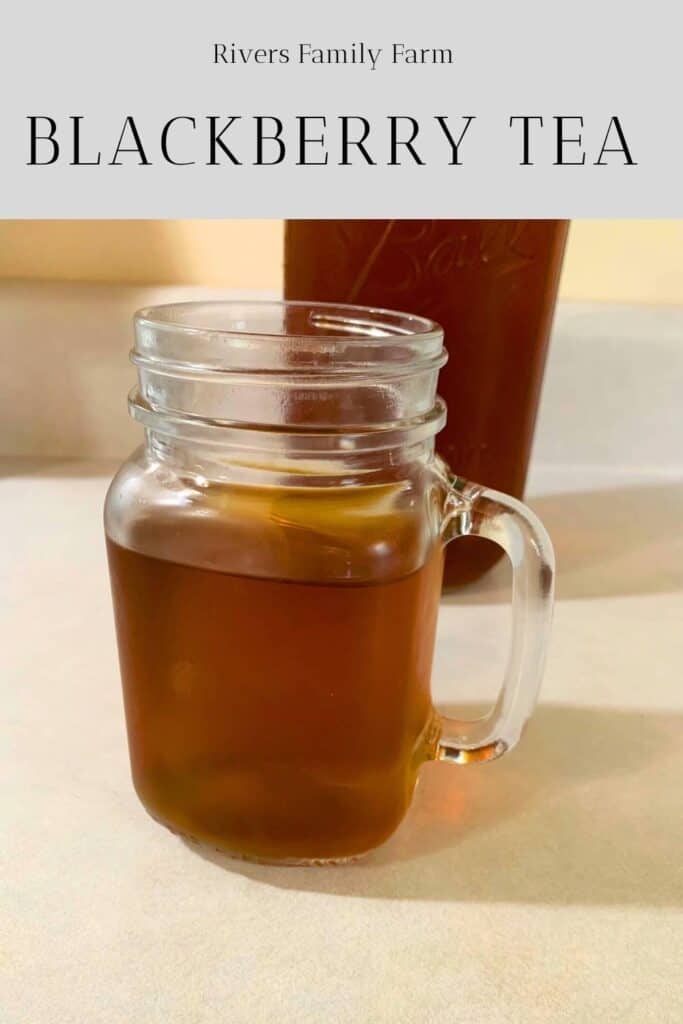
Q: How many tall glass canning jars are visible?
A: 1